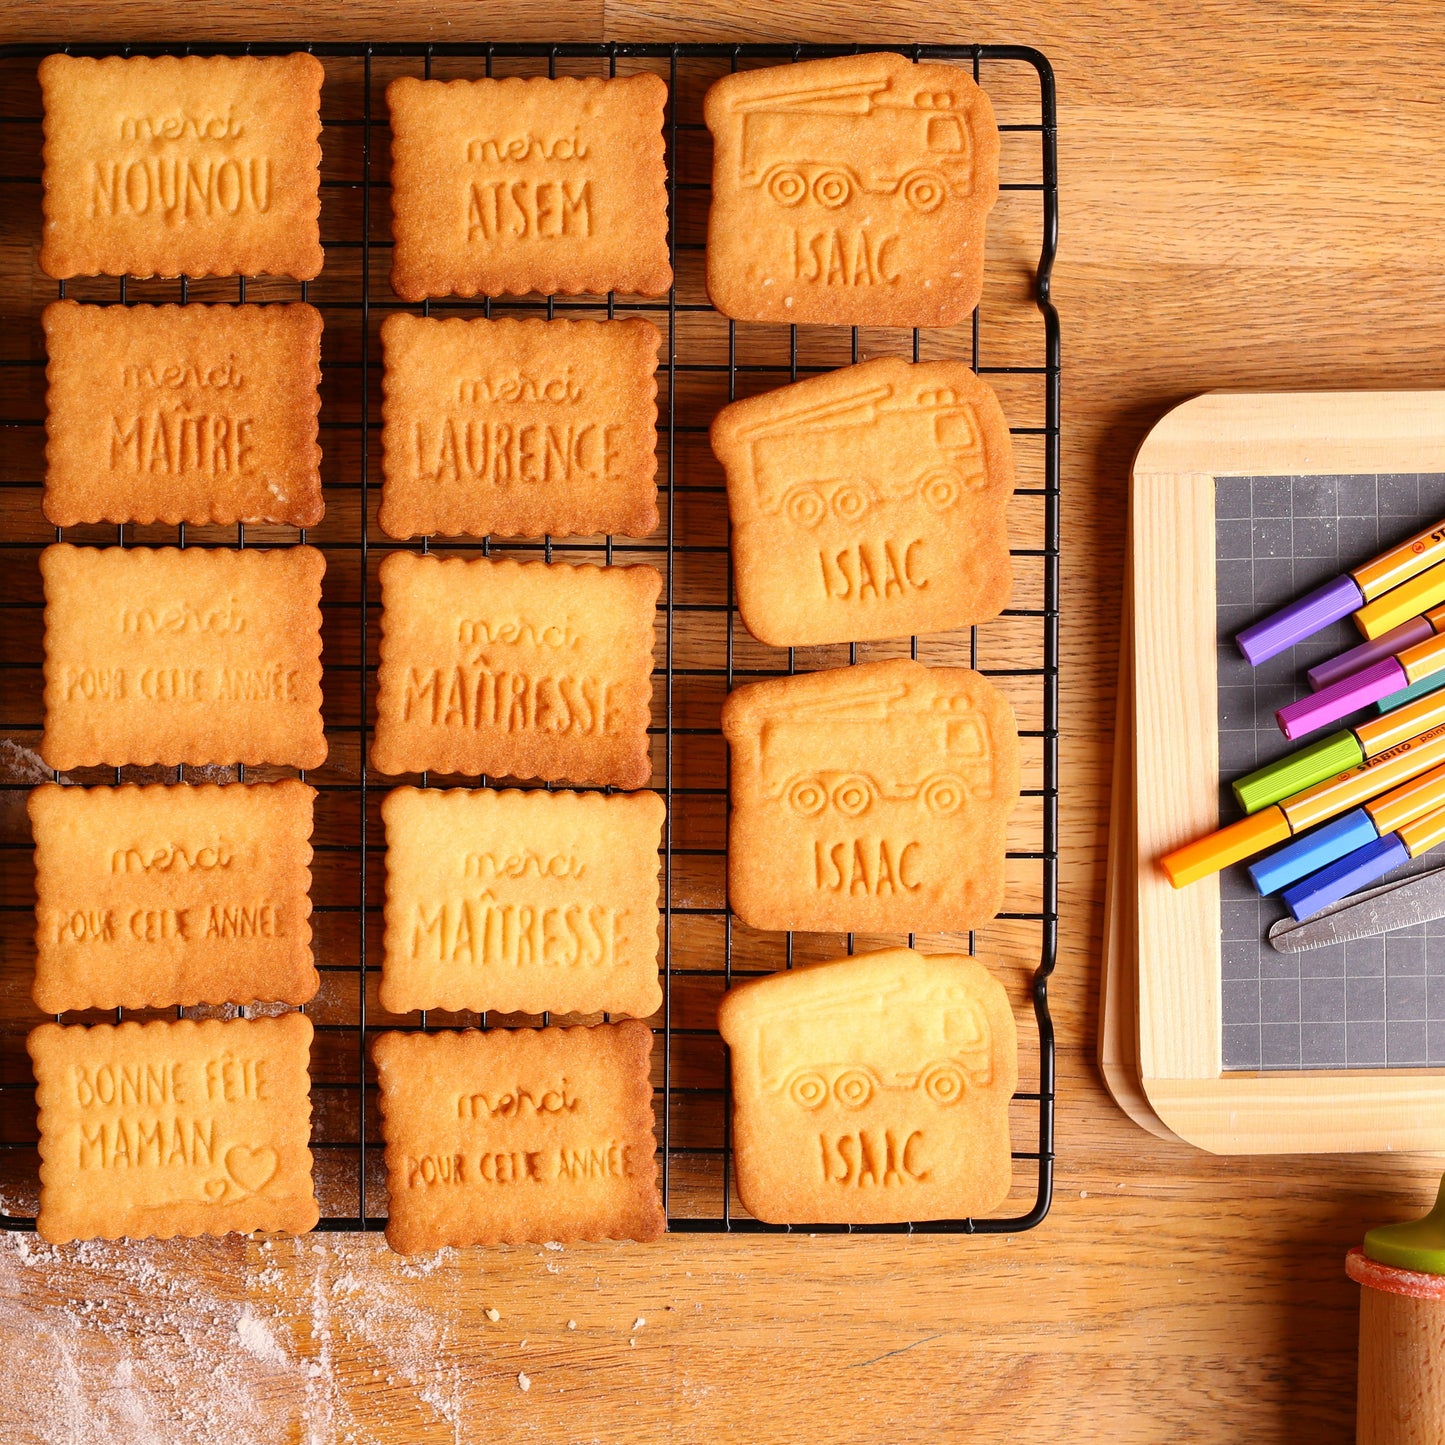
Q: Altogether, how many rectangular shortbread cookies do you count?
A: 10